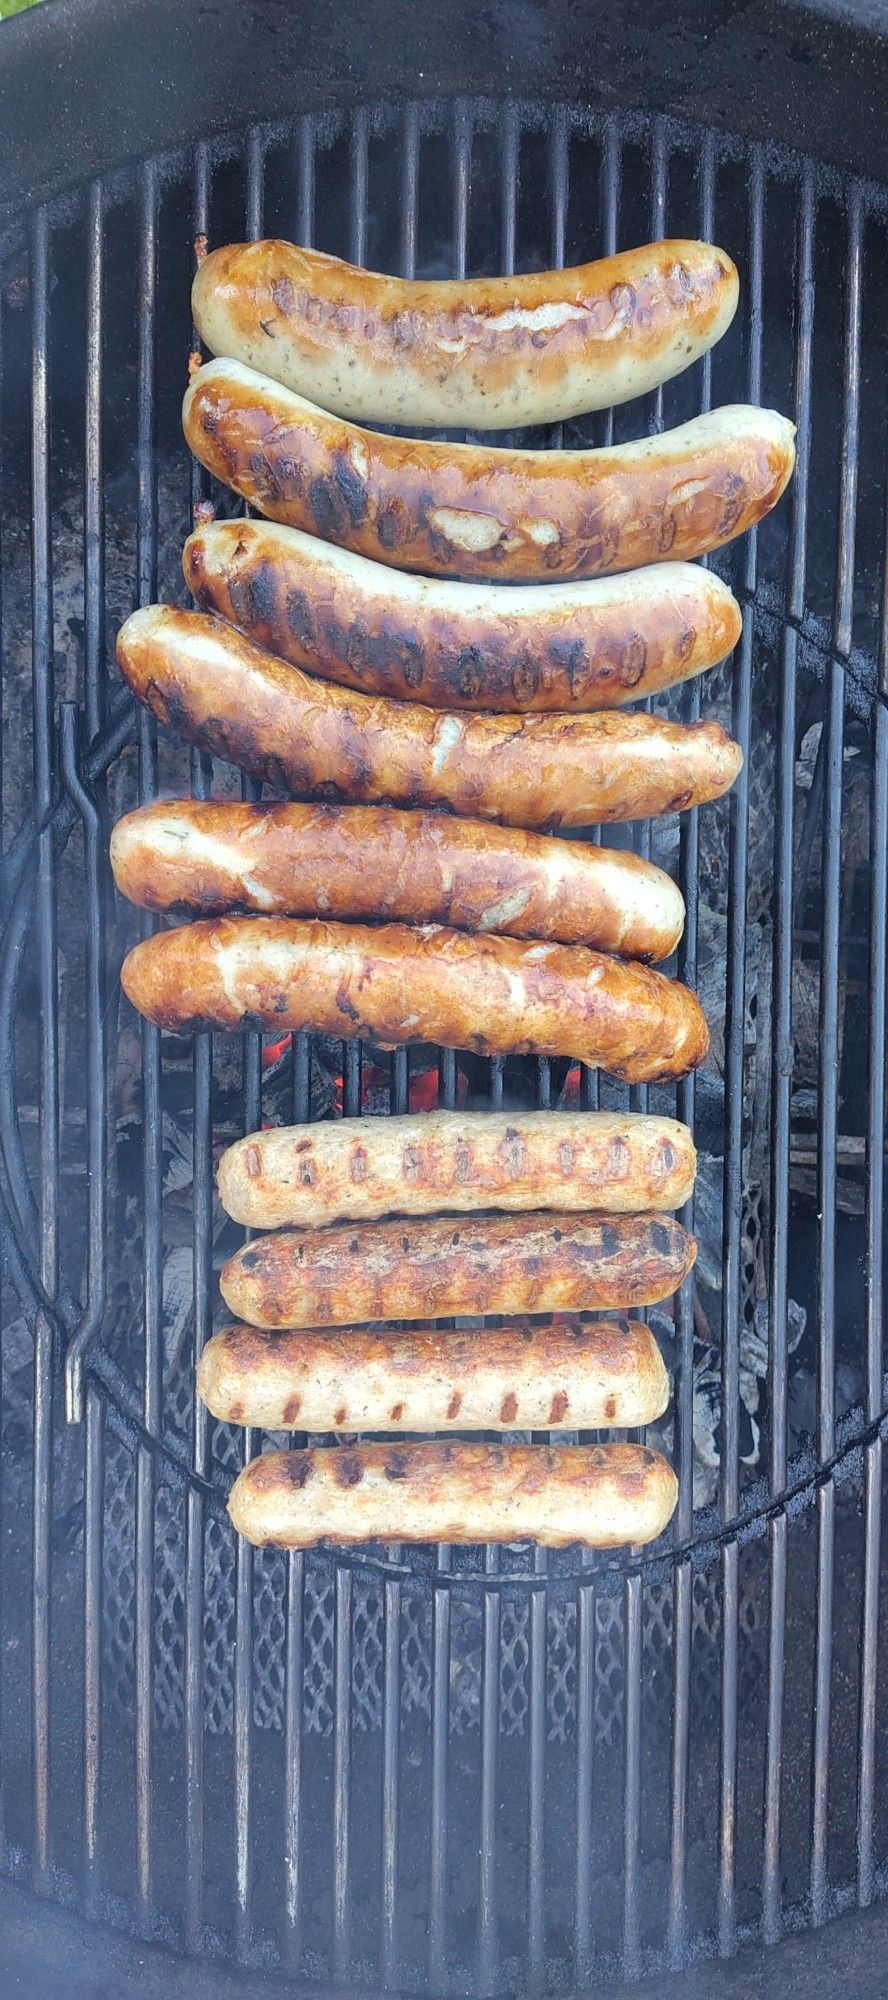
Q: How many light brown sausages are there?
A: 4